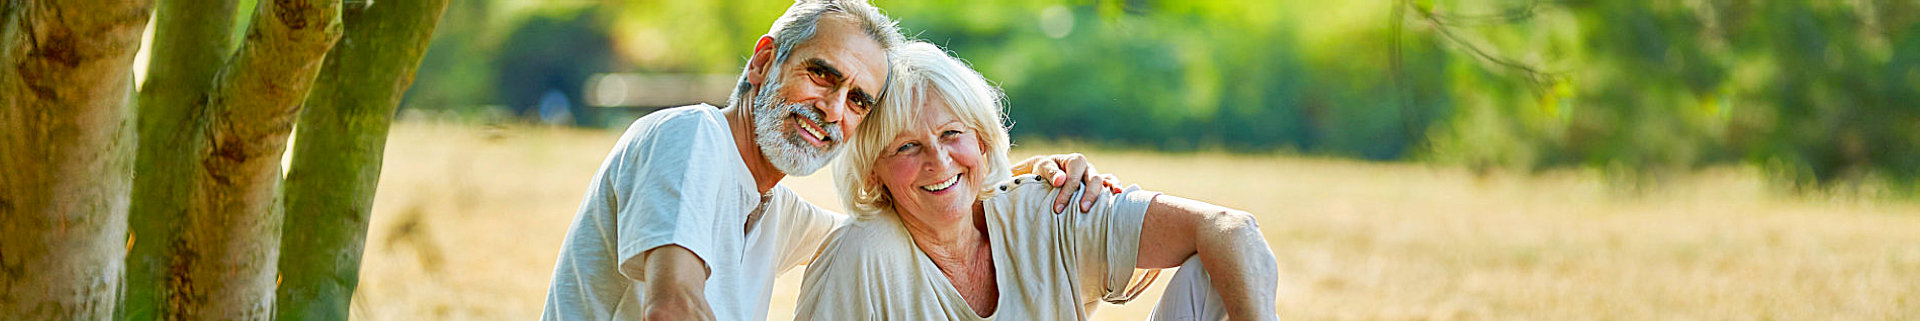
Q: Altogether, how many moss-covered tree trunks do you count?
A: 2